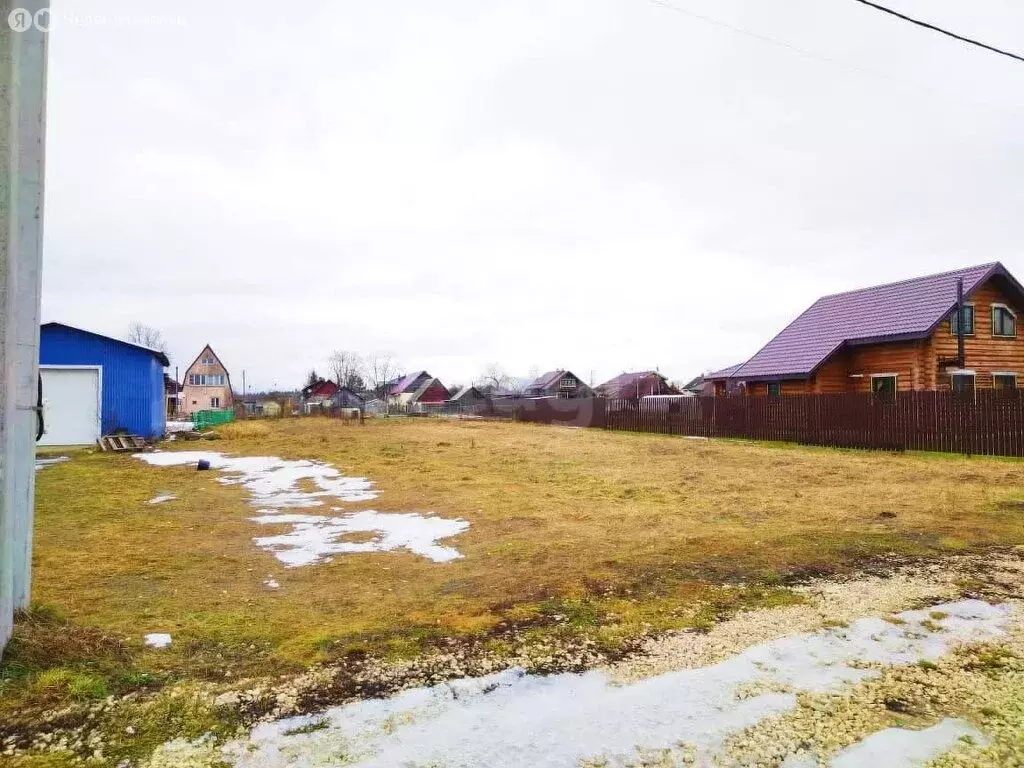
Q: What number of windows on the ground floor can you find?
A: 4